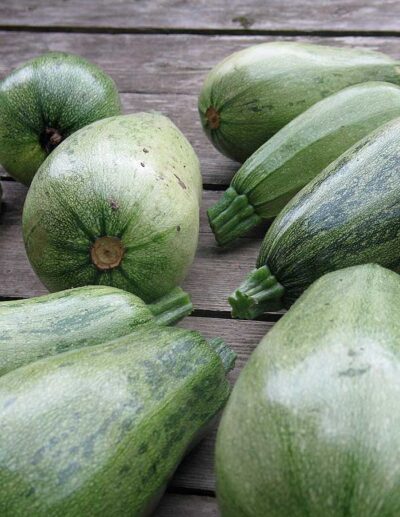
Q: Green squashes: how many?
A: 8